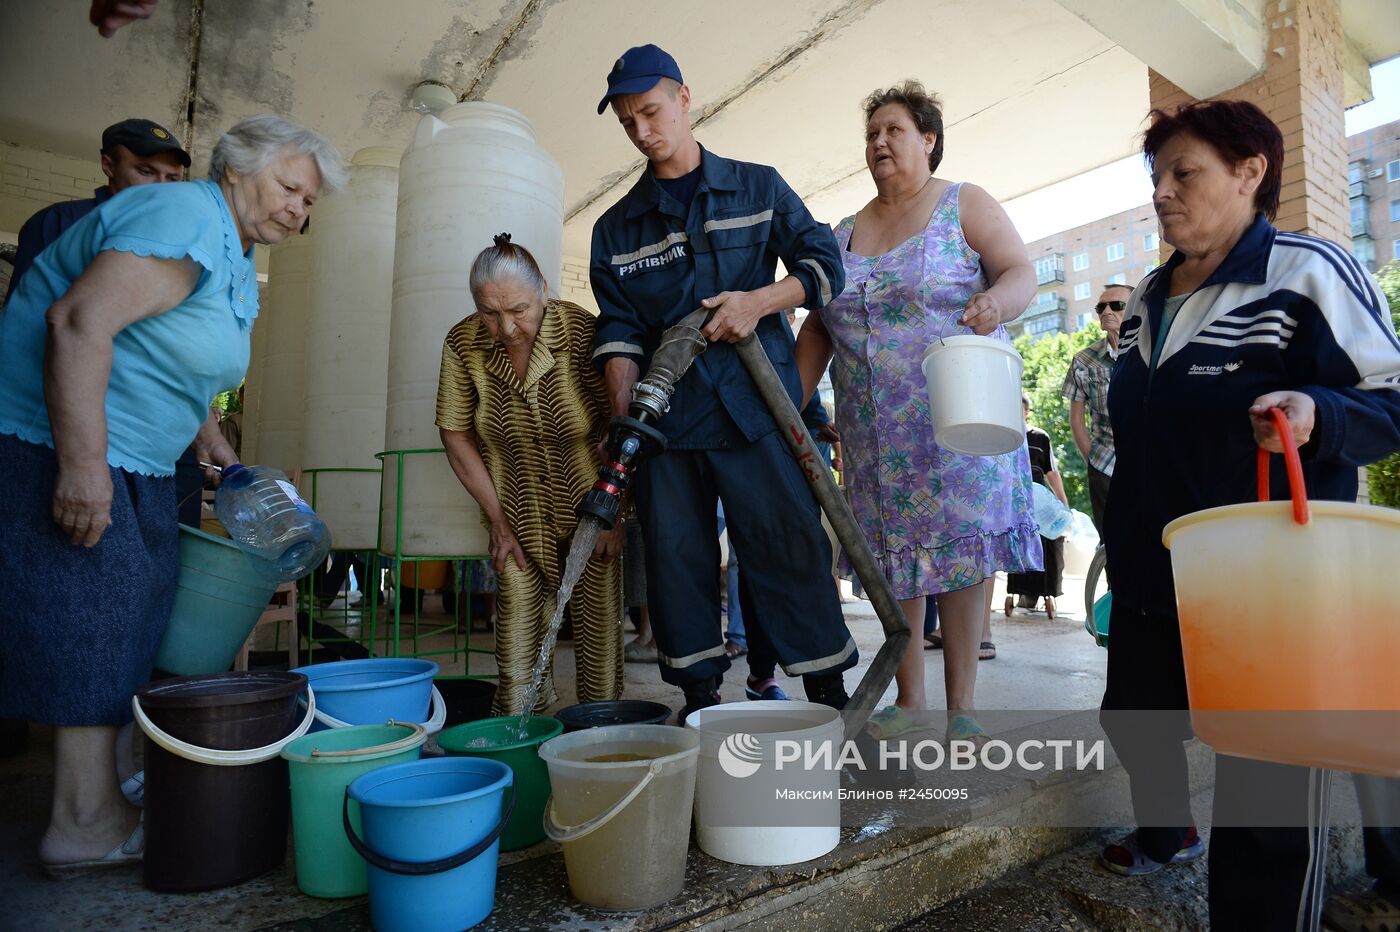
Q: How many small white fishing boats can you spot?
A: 0